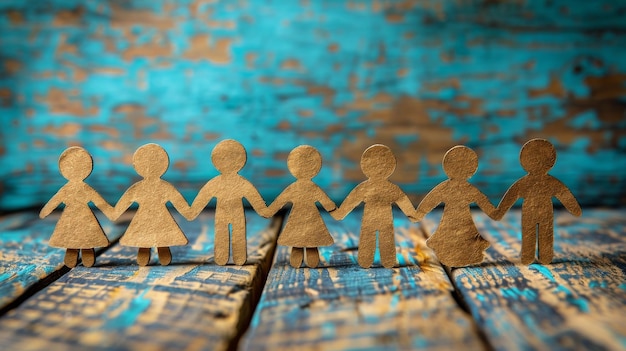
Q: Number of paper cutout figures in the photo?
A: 7